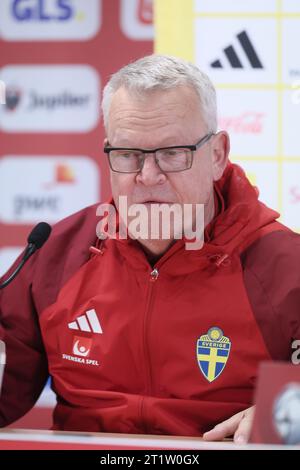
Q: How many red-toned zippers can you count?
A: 1